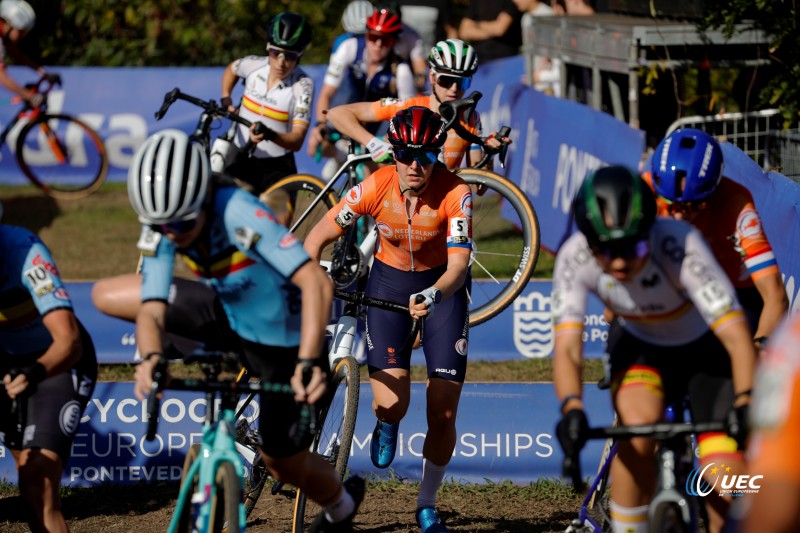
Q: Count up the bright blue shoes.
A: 2